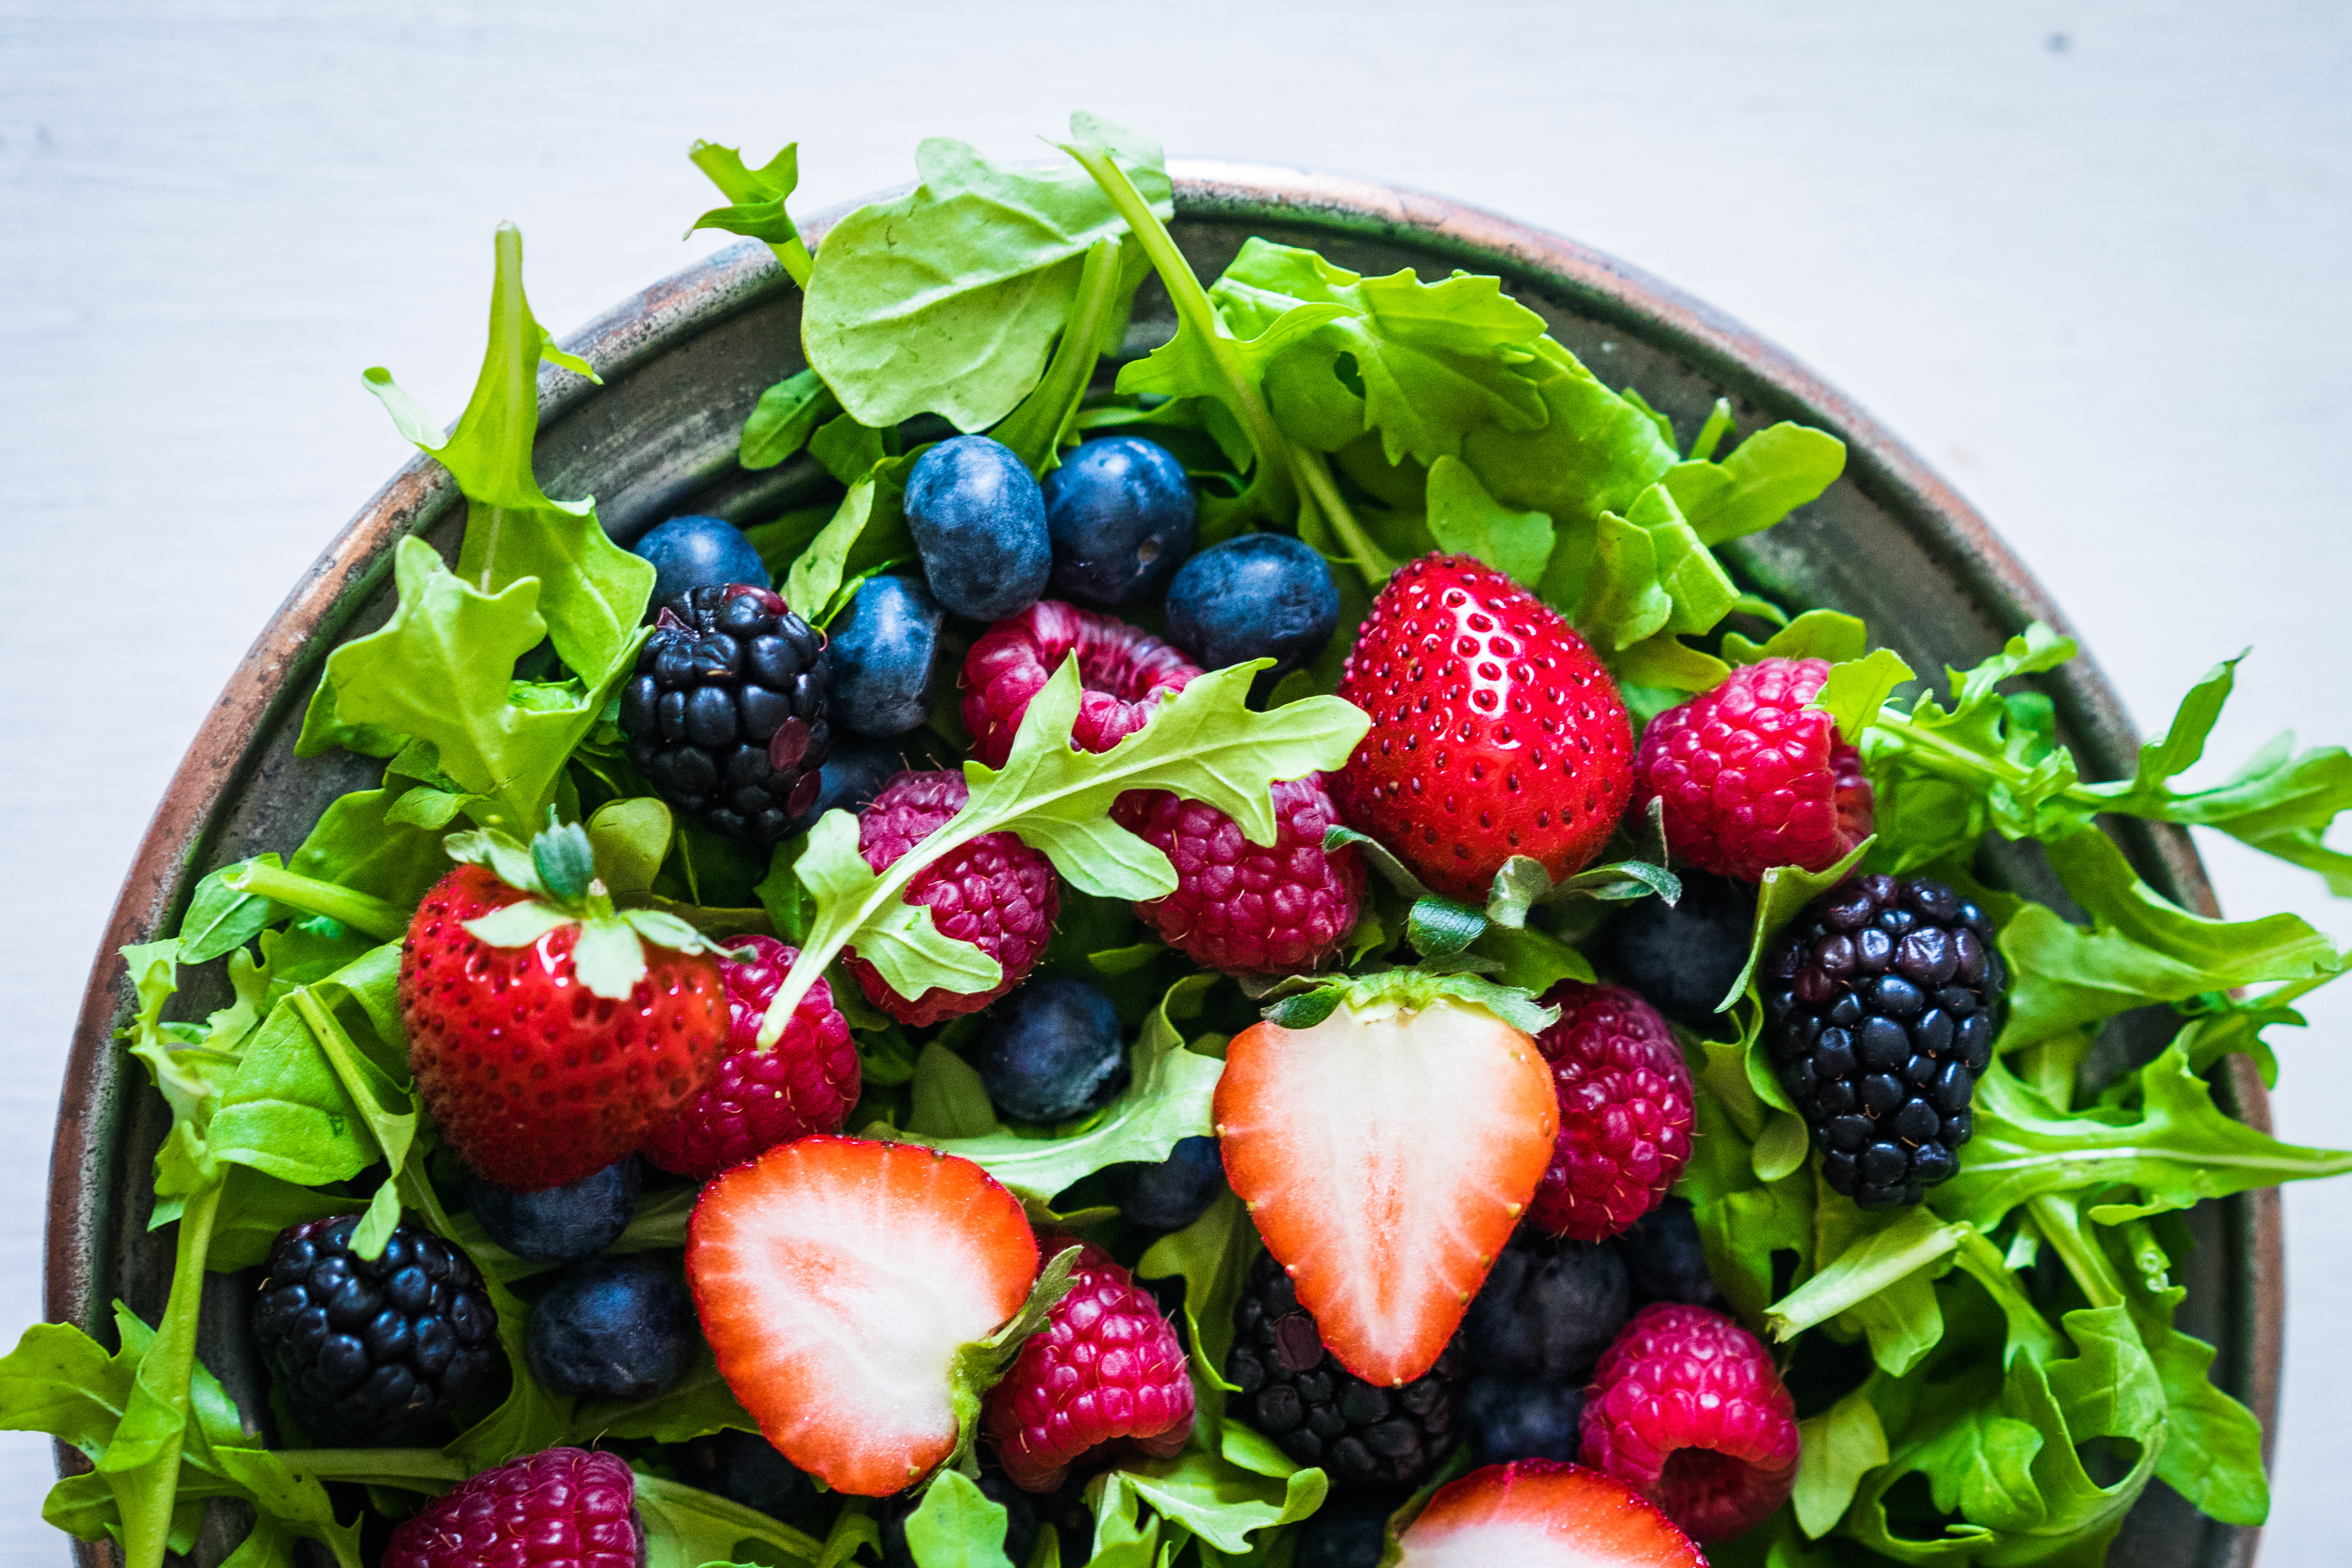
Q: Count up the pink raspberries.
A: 9